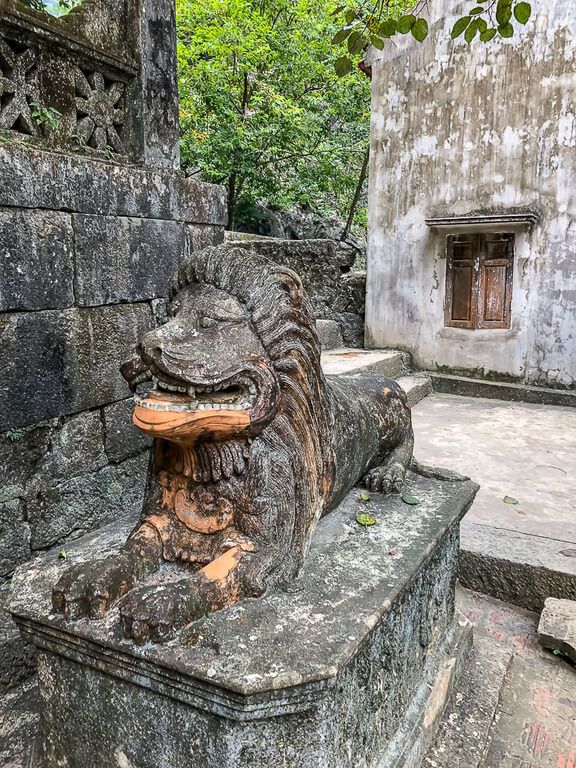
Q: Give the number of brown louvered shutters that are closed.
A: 2